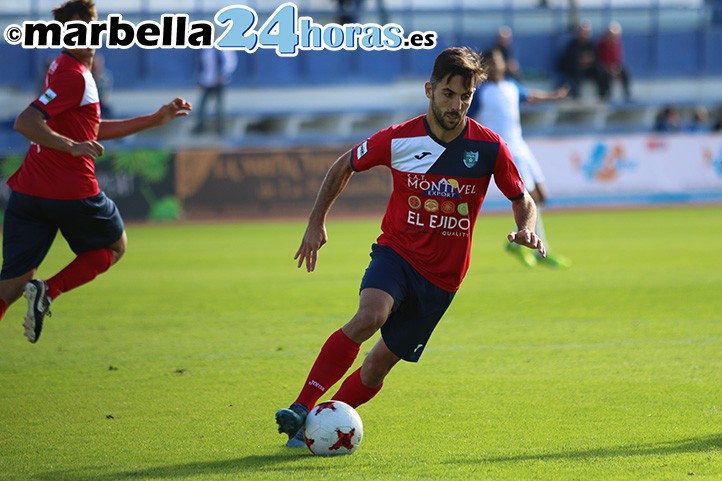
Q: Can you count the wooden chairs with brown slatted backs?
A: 0